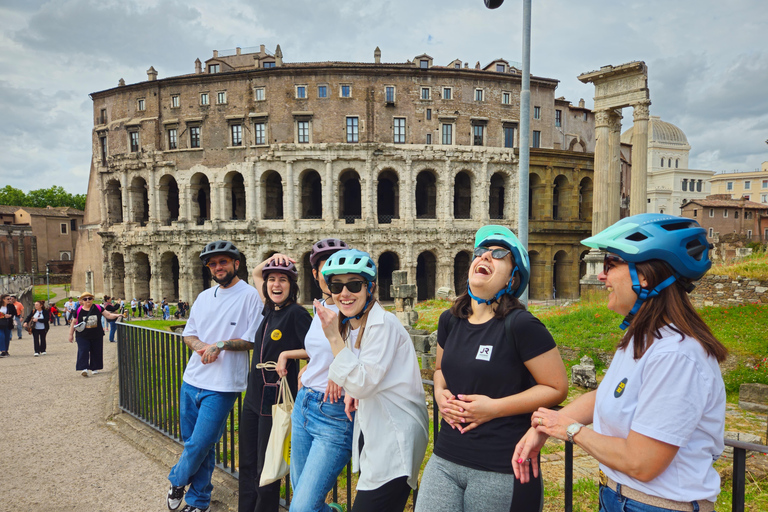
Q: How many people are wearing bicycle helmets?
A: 6